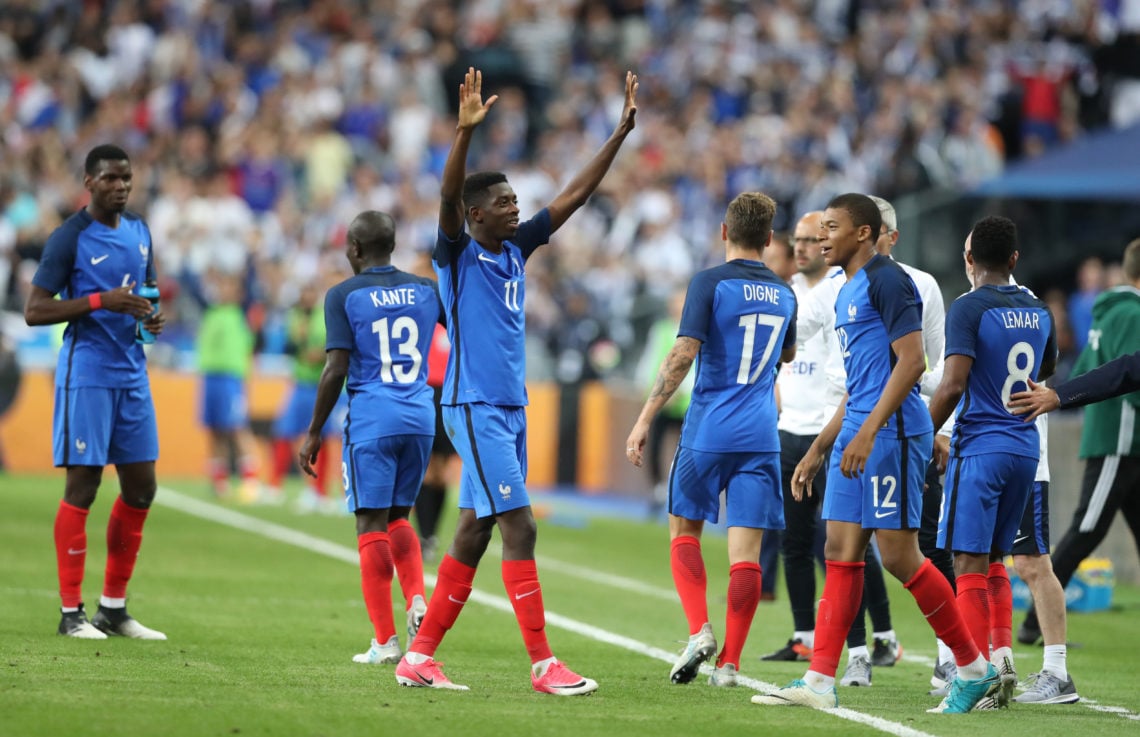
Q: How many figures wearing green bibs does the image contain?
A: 3